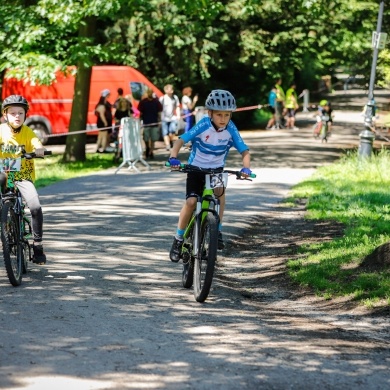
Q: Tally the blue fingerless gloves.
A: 2